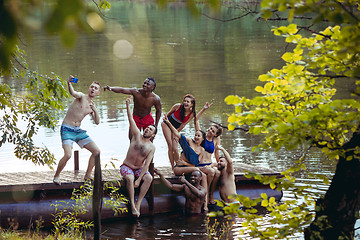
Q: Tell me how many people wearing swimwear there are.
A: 8